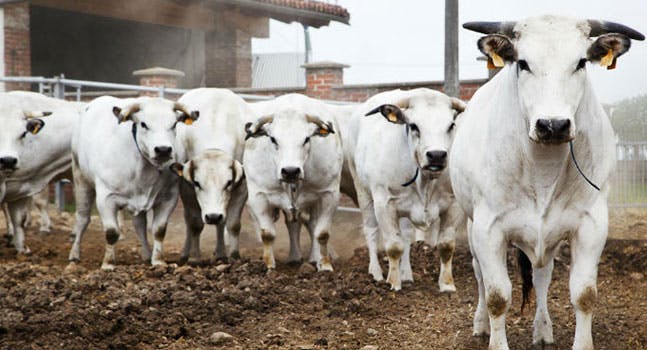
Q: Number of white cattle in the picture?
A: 6